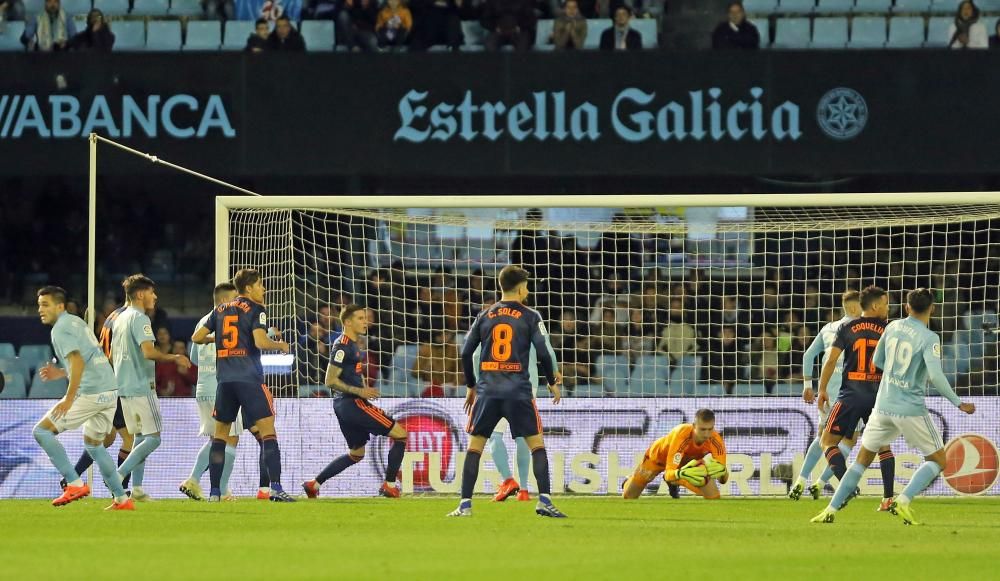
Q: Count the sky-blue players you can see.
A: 6